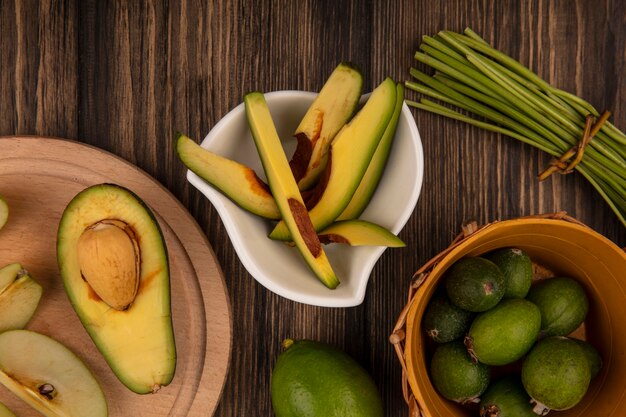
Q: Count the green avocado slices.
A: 6